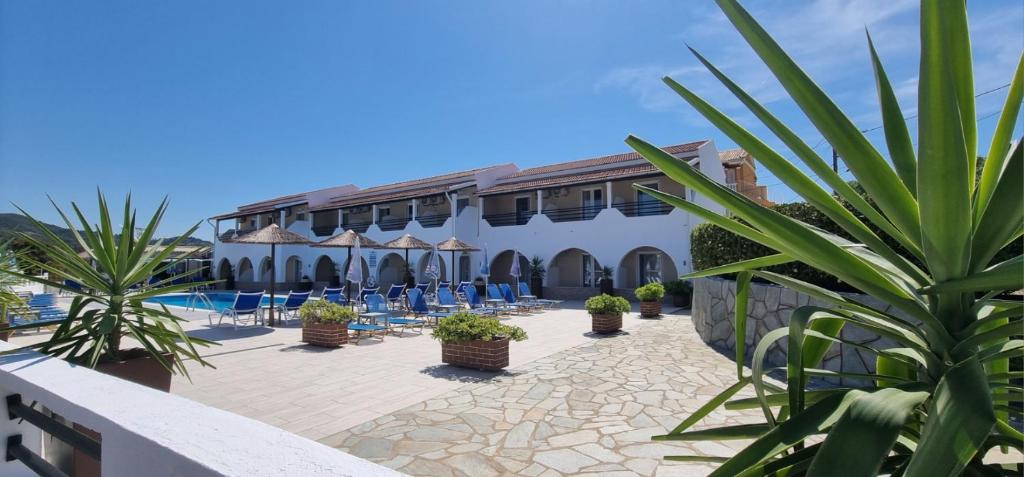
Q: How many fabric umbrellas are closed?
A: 4